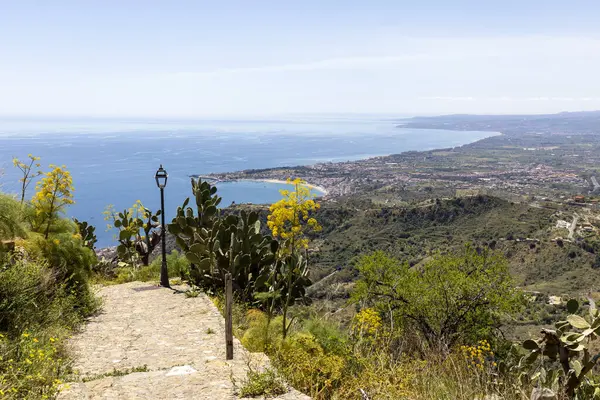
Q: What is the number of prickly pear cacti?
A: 4